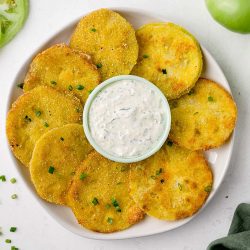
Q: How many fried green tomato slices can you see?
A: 8